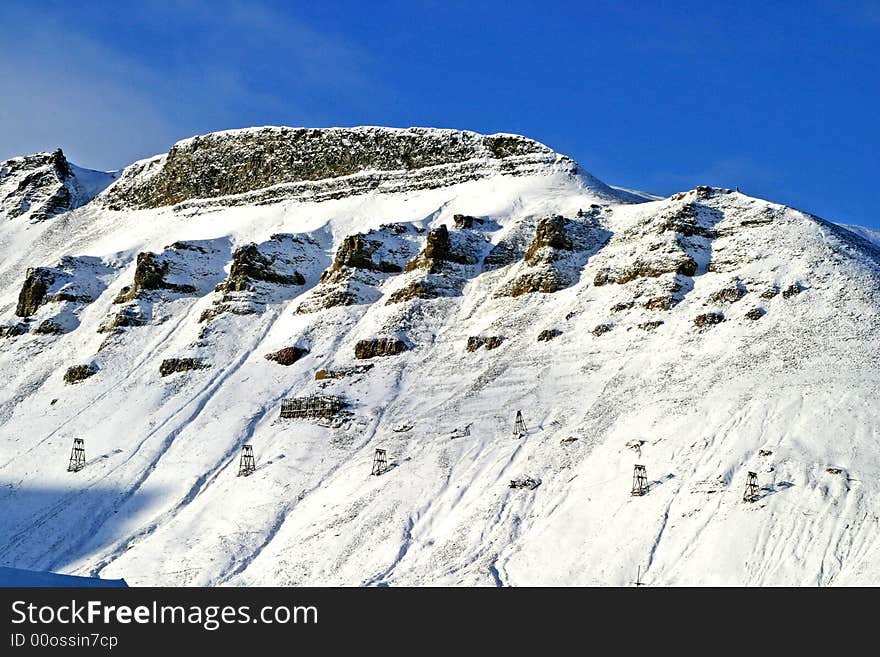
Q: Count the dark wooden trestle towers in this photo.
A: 6